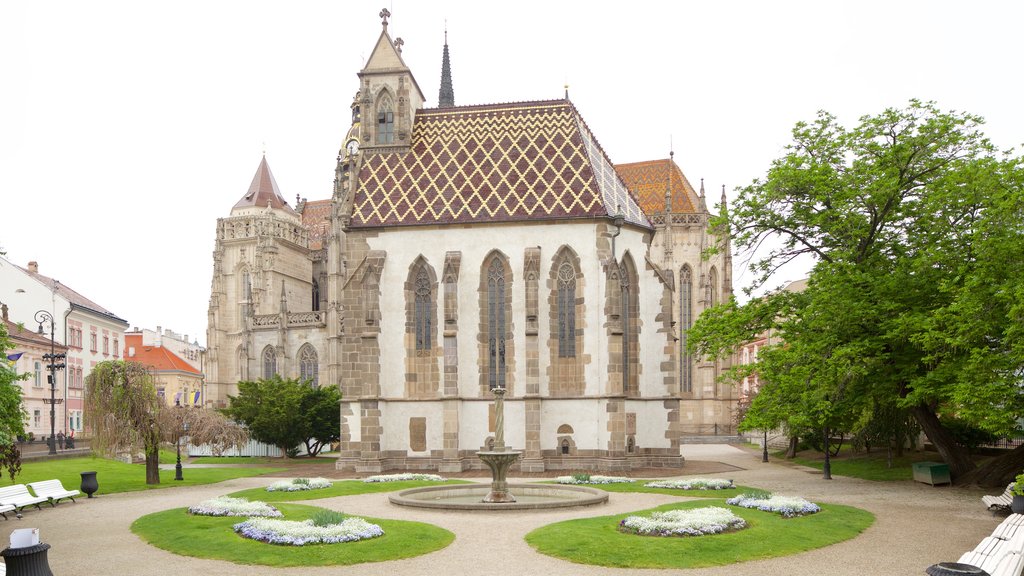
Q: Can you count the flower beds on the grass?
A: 8